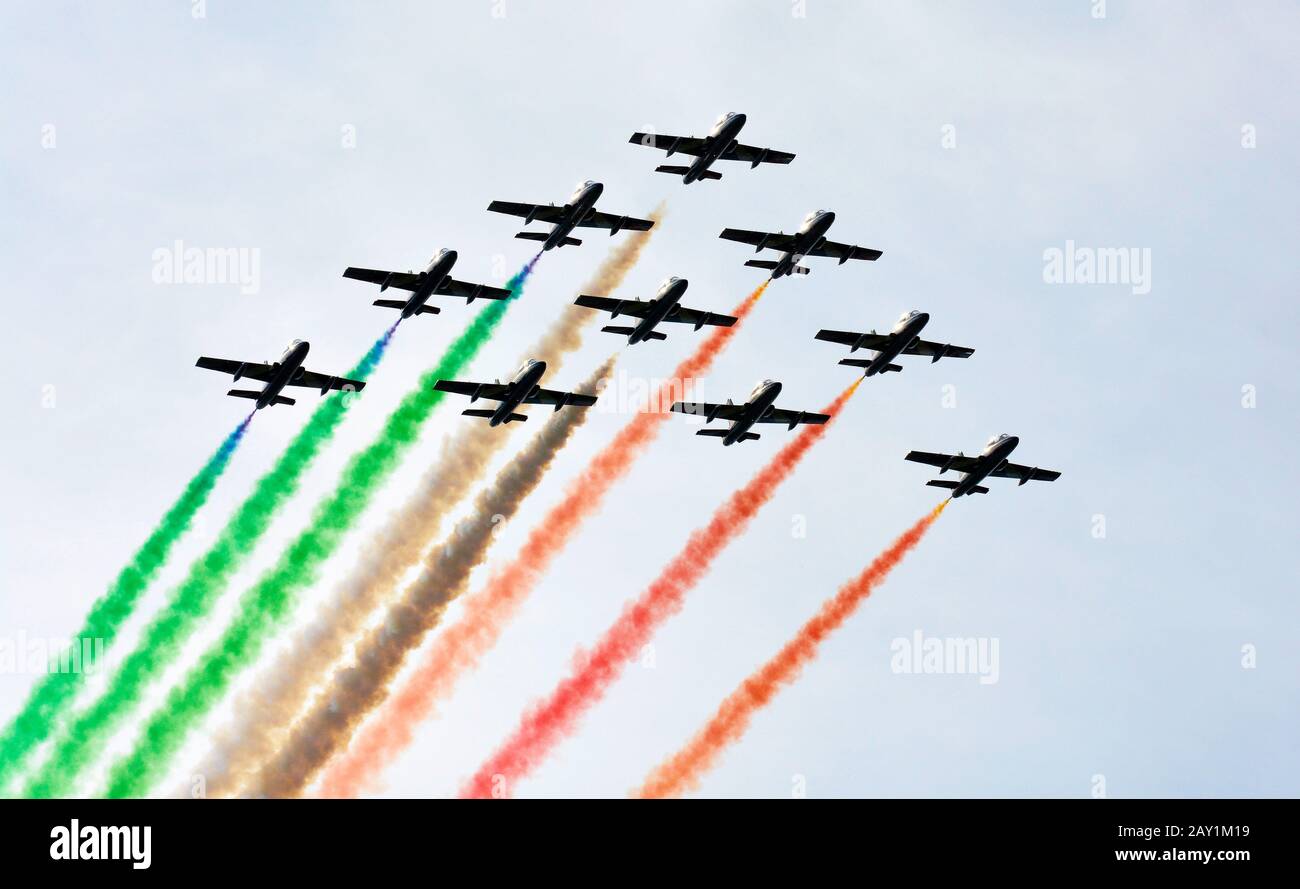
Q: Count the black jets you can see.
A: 10